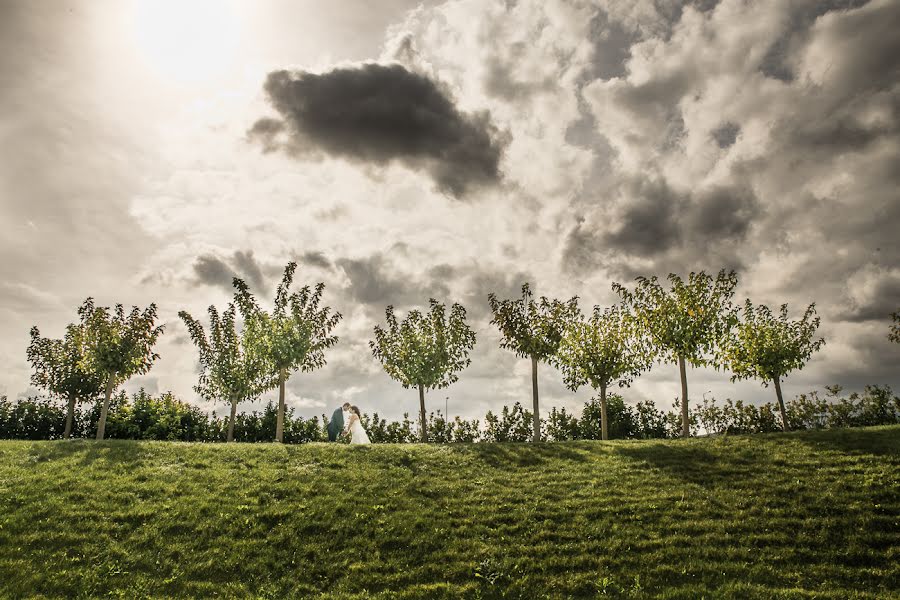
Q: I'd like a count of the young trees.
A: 9